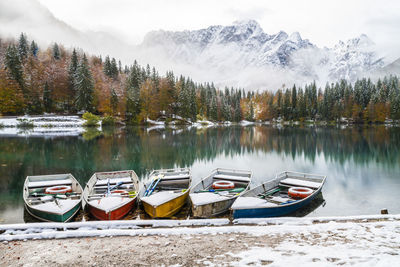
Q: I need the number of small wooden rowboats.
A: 5